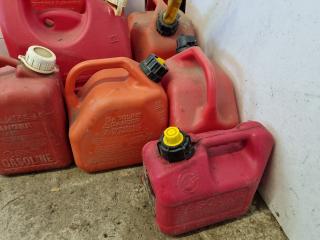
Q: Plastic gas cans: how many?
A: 6